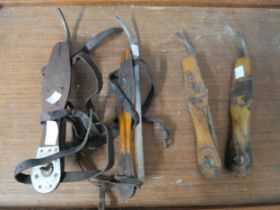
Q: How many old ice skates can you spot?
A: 4